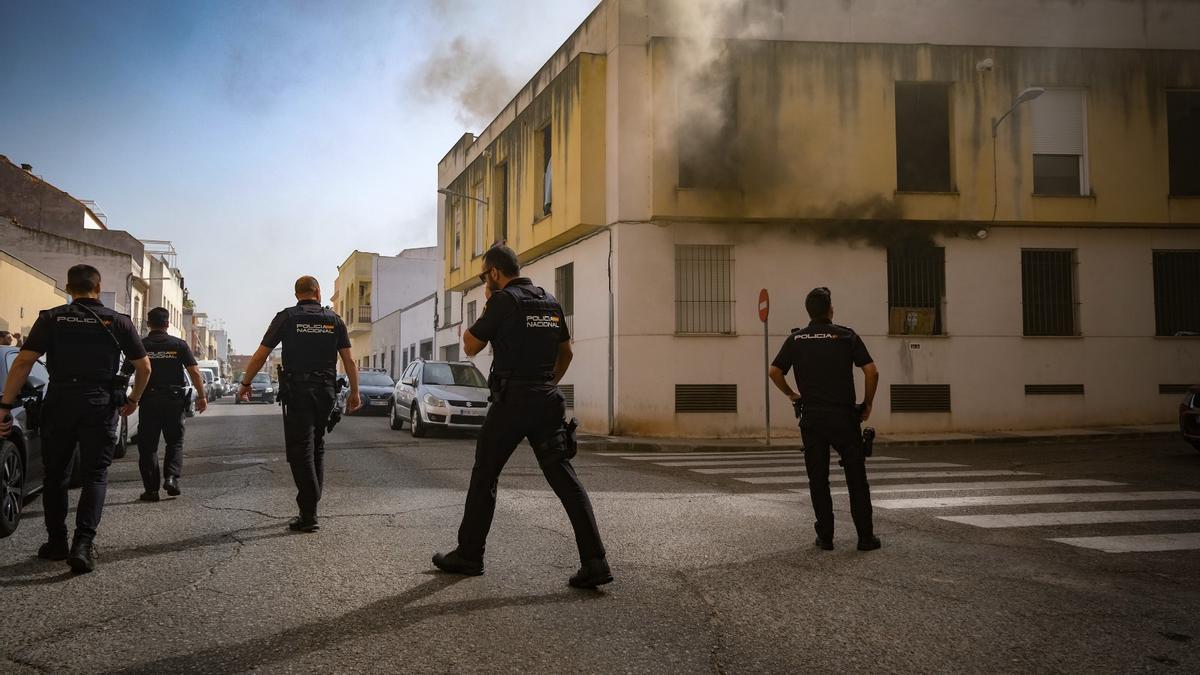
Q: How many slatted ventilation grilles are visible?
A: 5